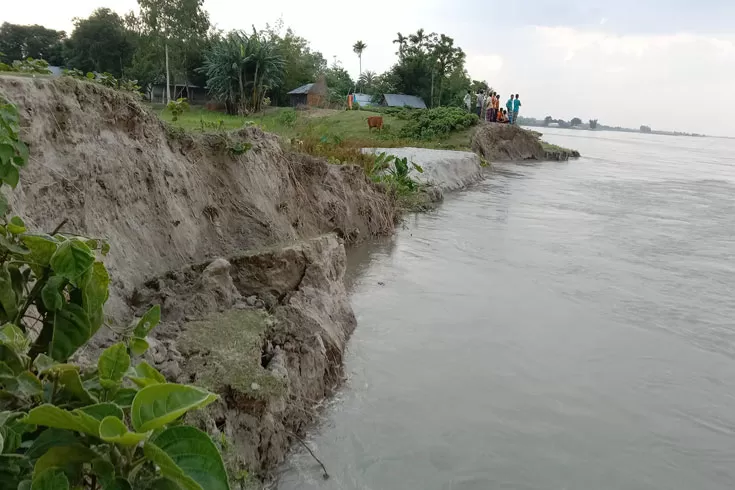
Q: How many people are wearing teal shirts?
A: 2